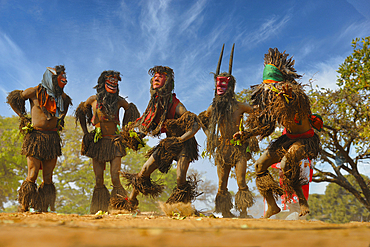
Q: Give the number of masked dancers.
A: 5